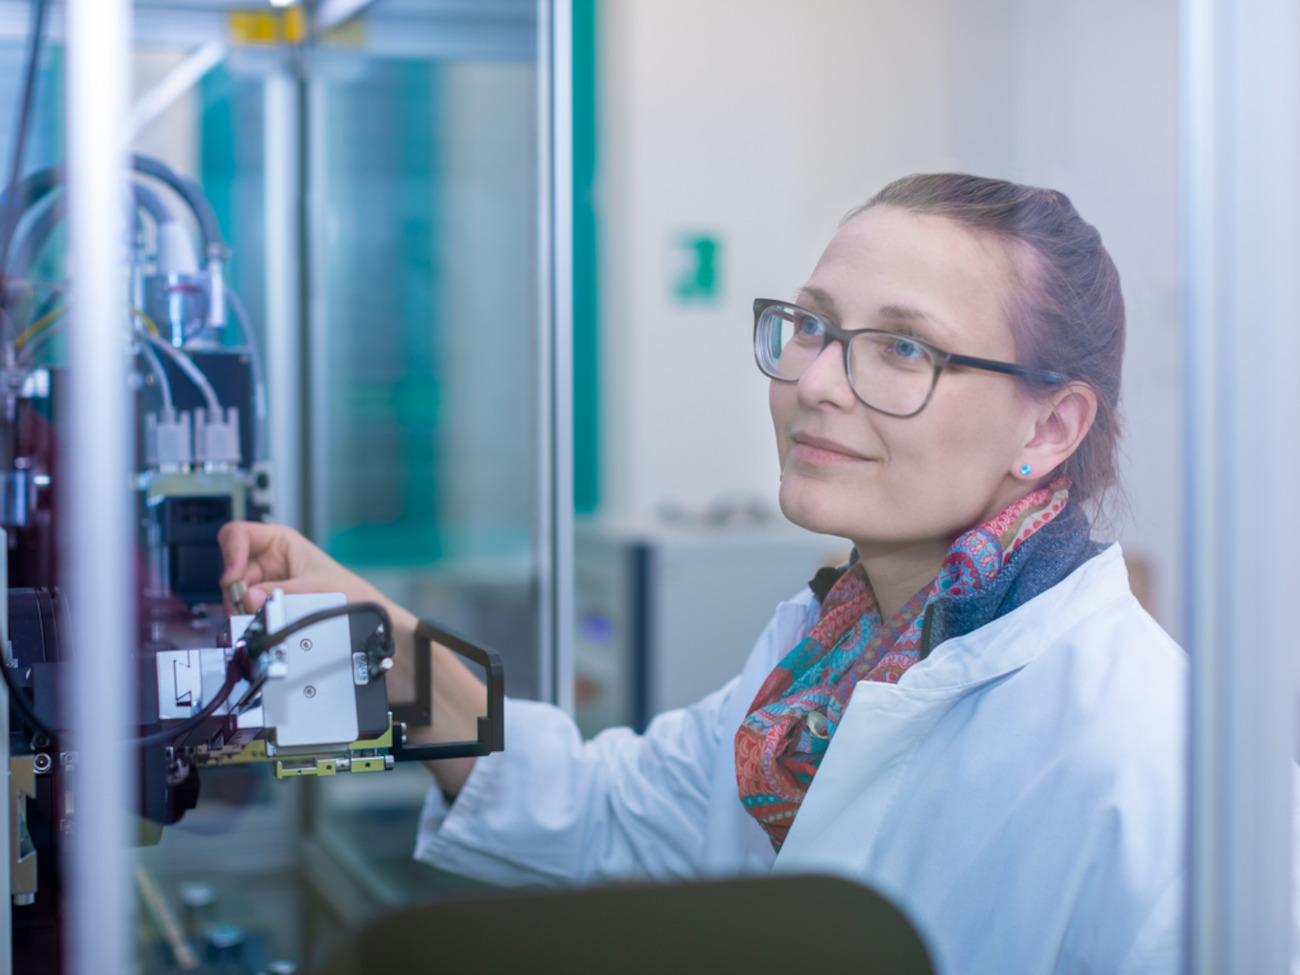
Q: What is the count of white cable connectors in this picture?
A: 2